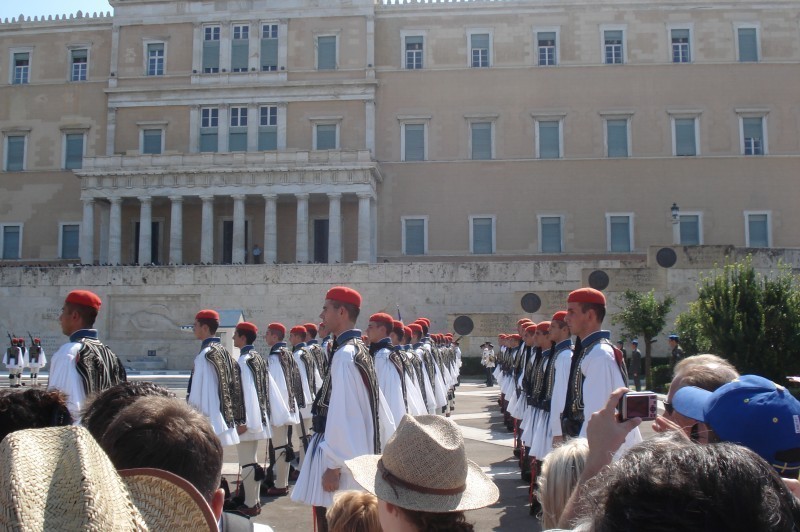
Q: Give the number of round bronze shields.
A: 4